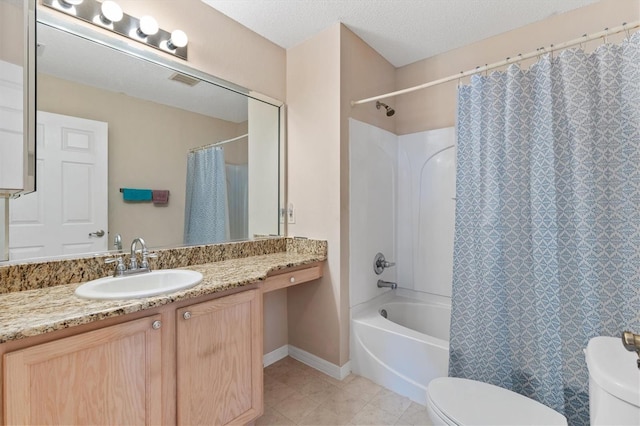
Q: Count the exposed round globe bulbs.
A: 4